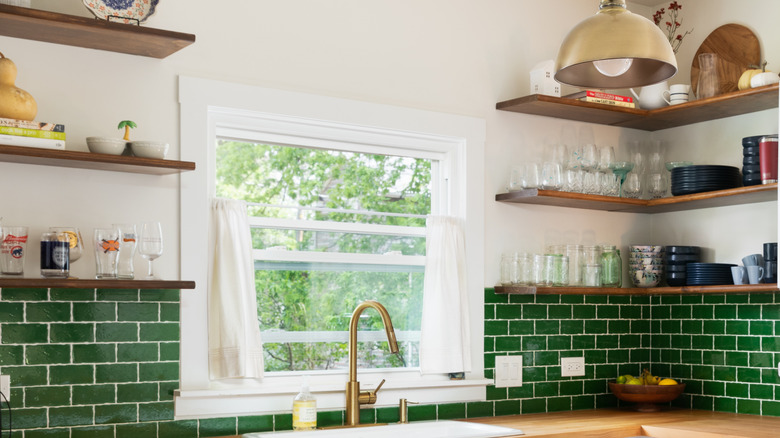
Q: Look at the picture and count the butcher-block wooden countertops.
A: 1